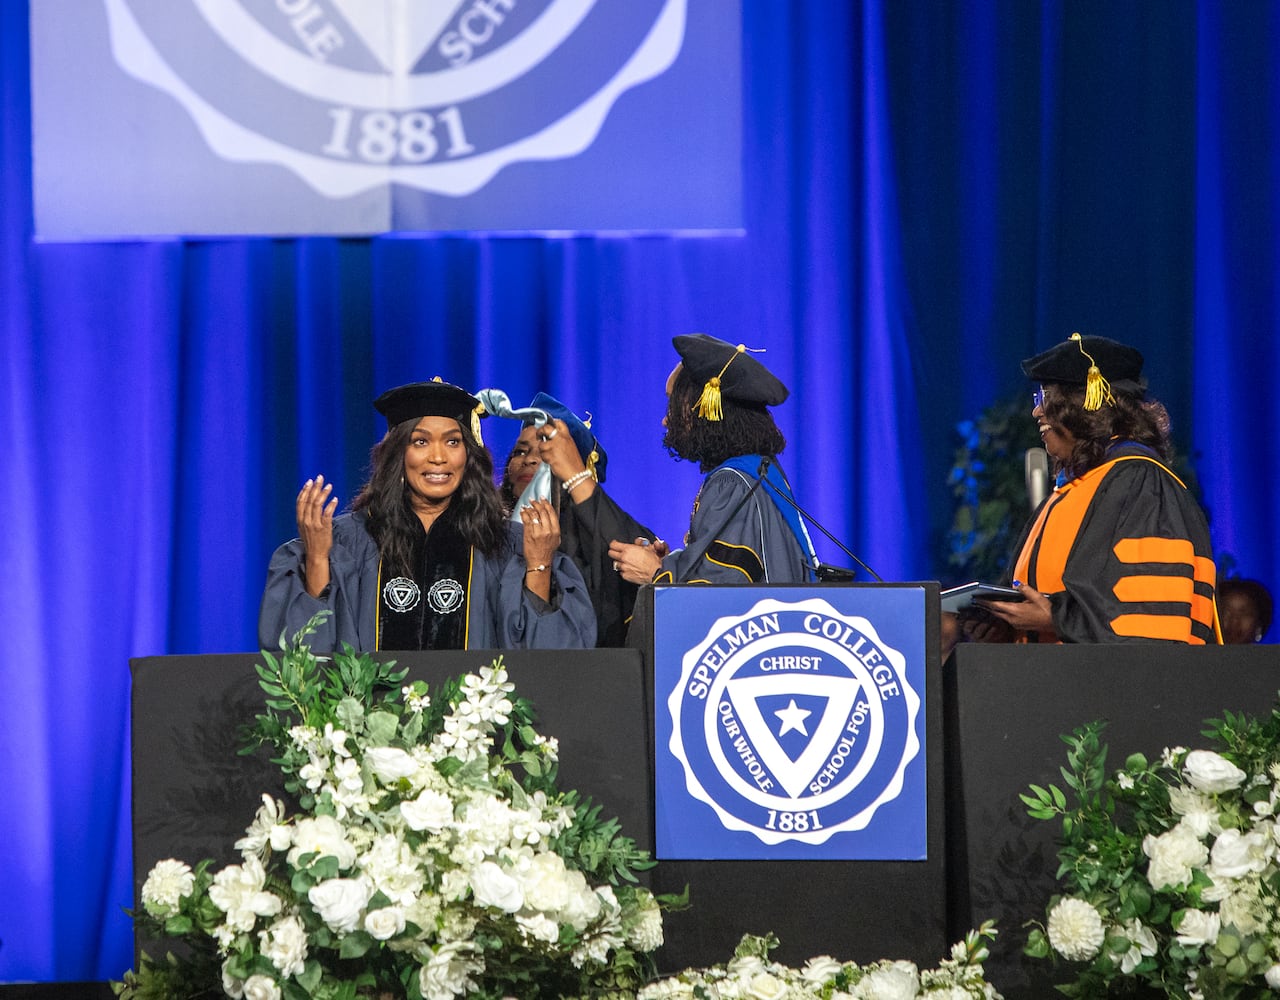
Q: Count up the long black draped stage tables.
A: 2